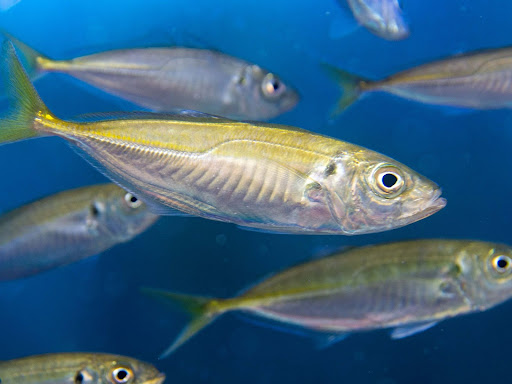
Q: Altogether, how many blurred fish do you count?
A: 6